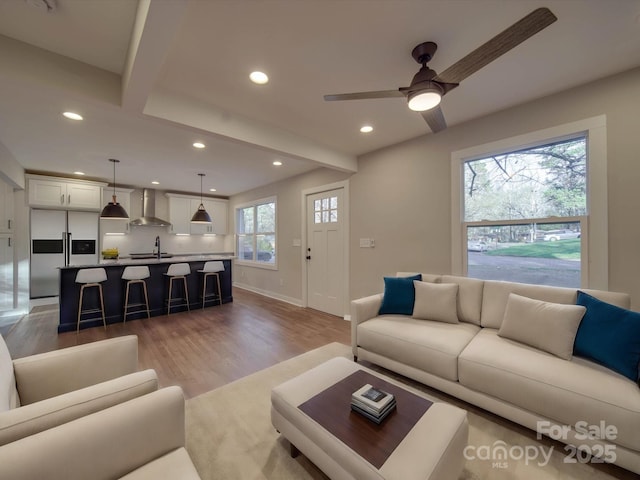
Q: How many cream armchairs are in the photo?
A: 2